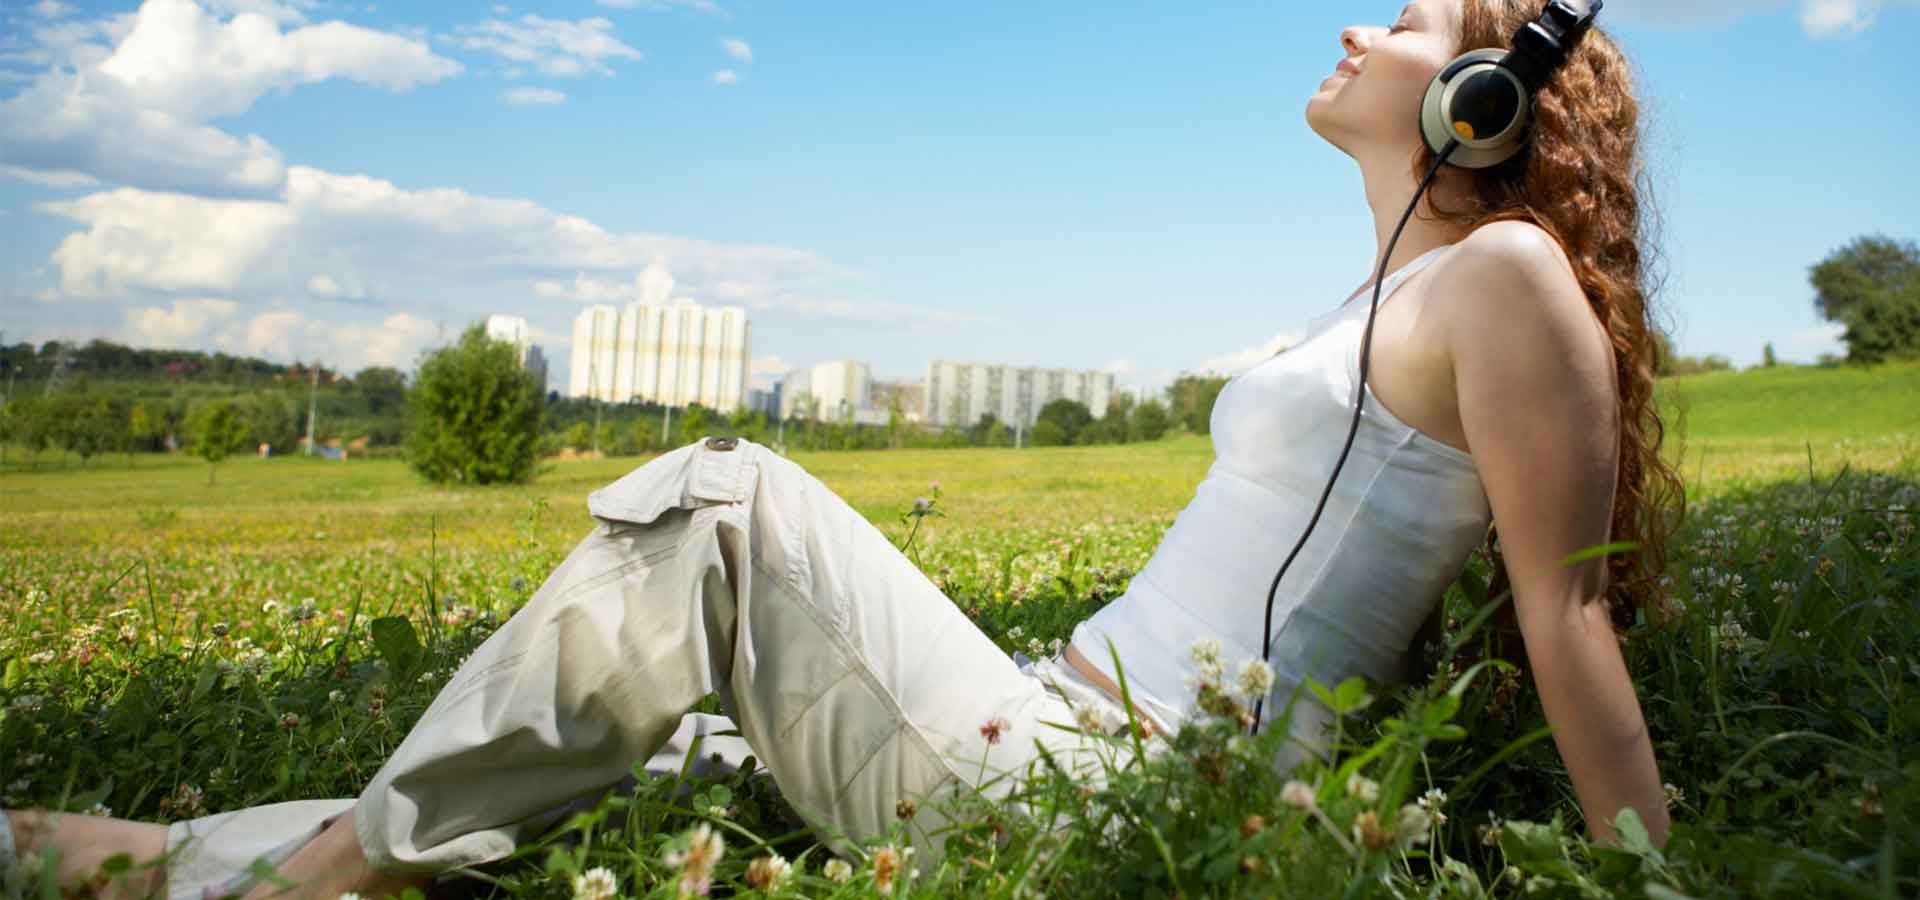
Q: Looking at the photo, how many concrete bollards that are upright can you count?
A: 0